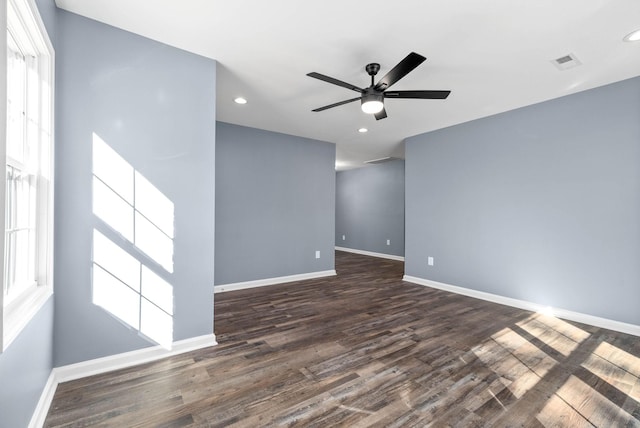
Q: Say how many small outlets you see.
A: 4